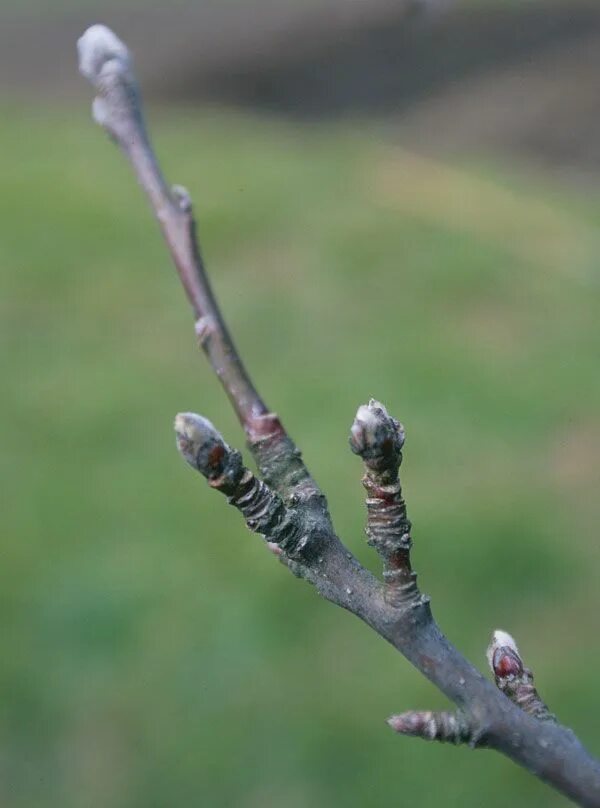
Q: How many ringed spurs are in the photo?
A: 4